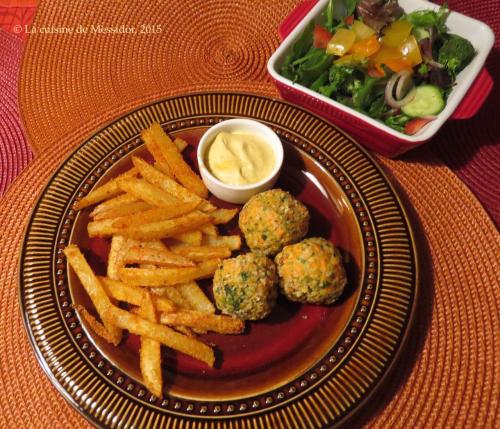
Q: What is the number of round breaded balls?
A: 3